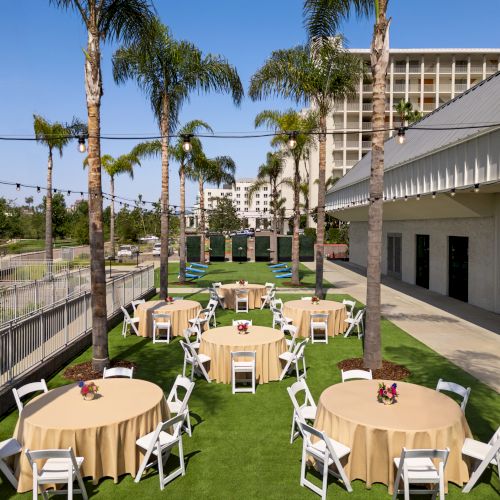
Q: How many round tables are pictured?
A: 6